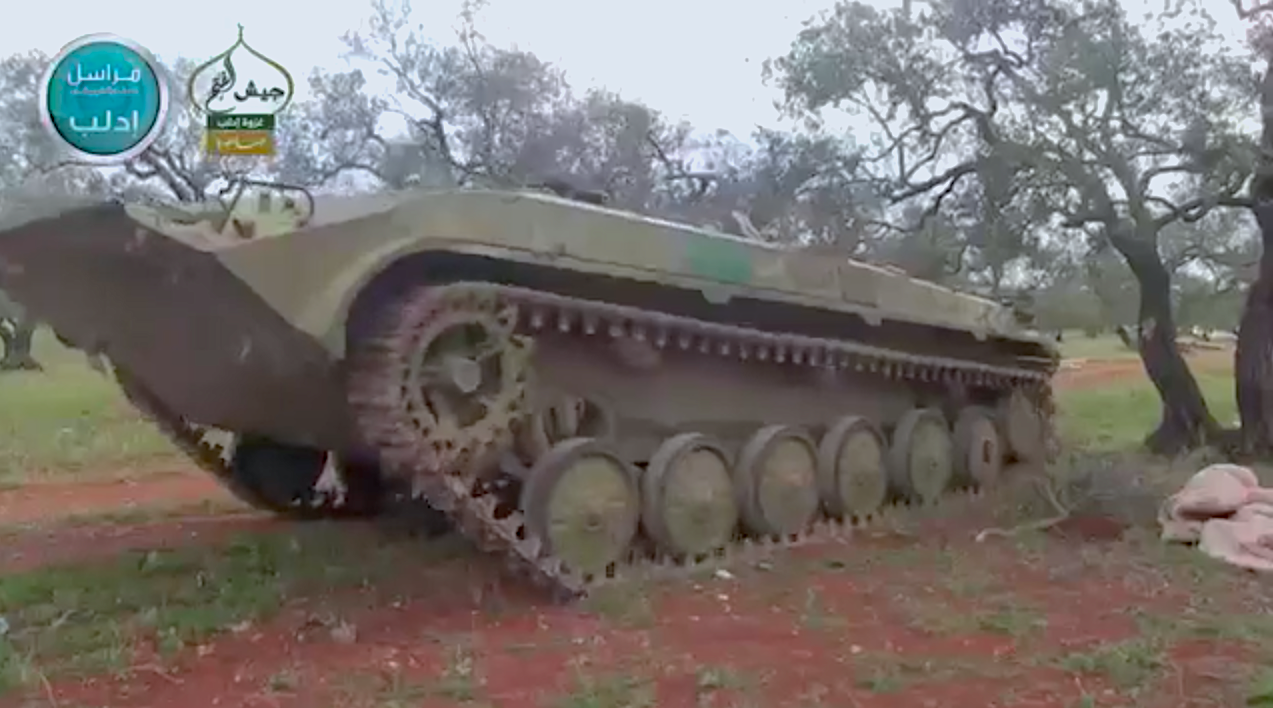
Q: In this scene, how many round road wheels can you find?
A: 6